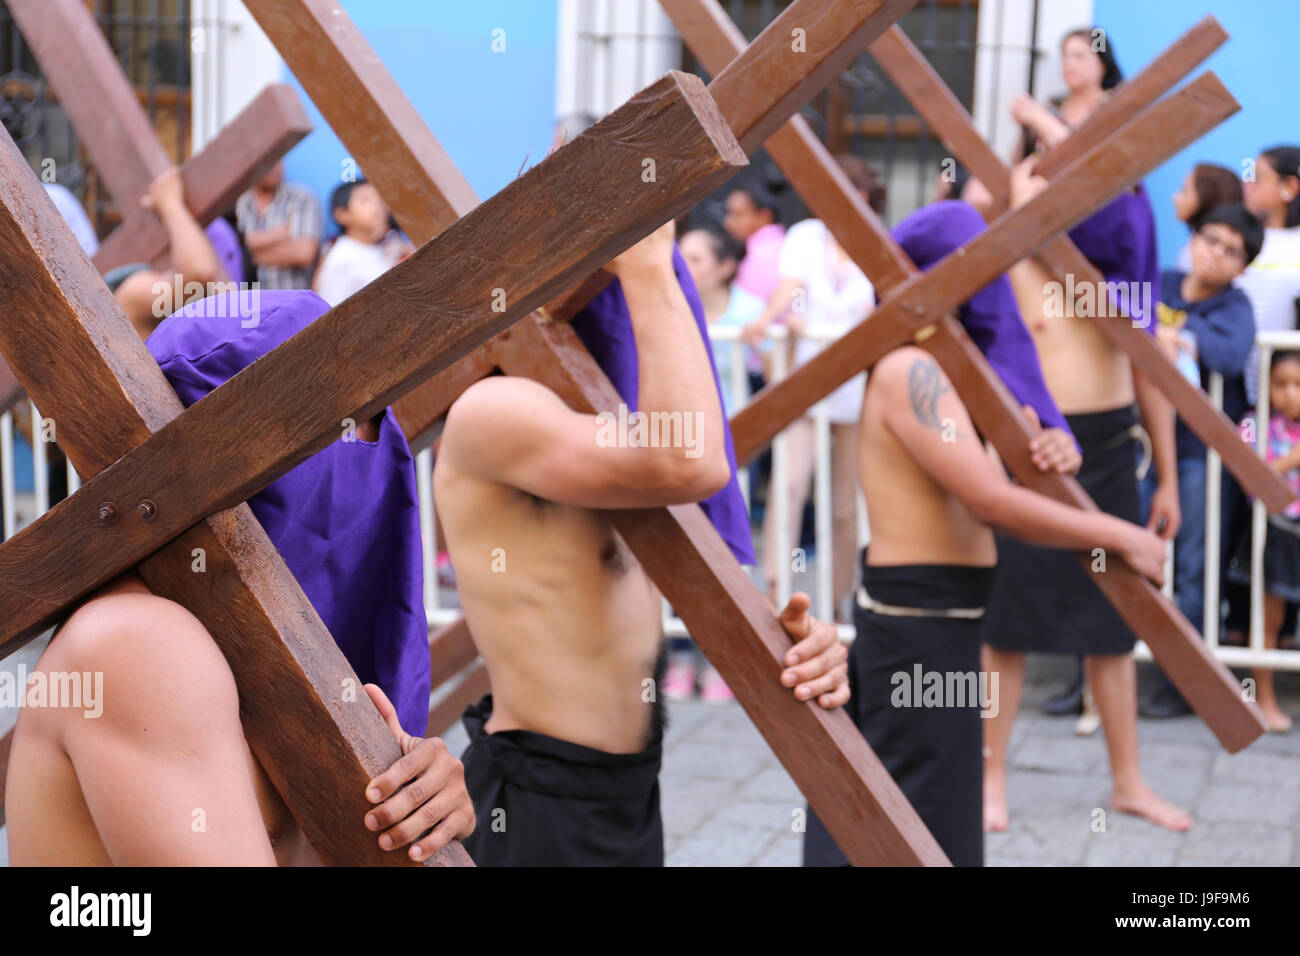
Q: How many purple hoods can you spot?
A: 5